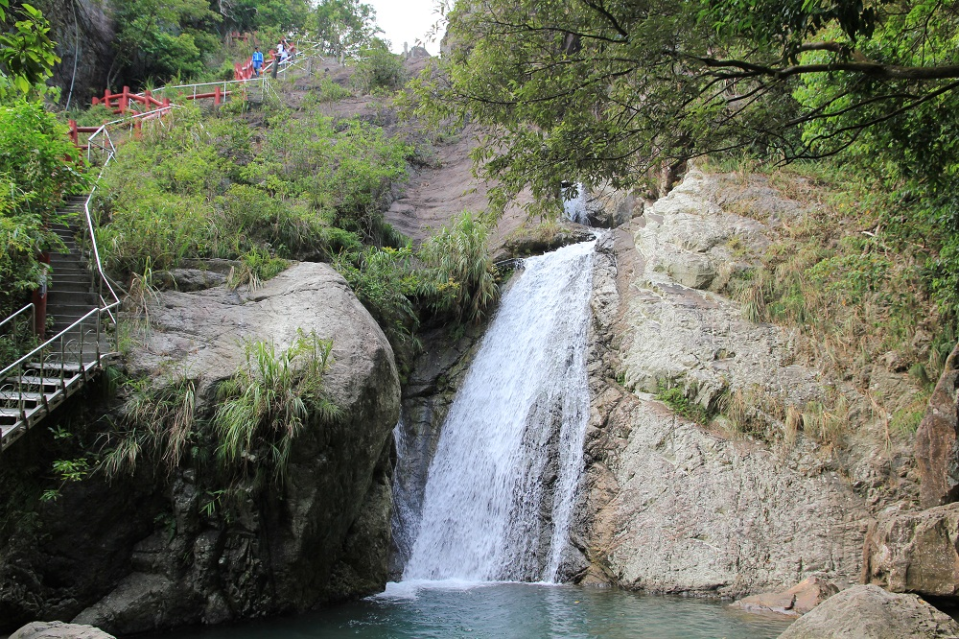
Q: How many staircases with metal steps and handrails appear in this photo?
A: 1